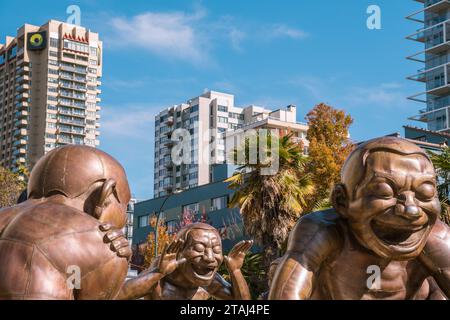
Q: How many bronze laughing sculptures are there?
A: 3